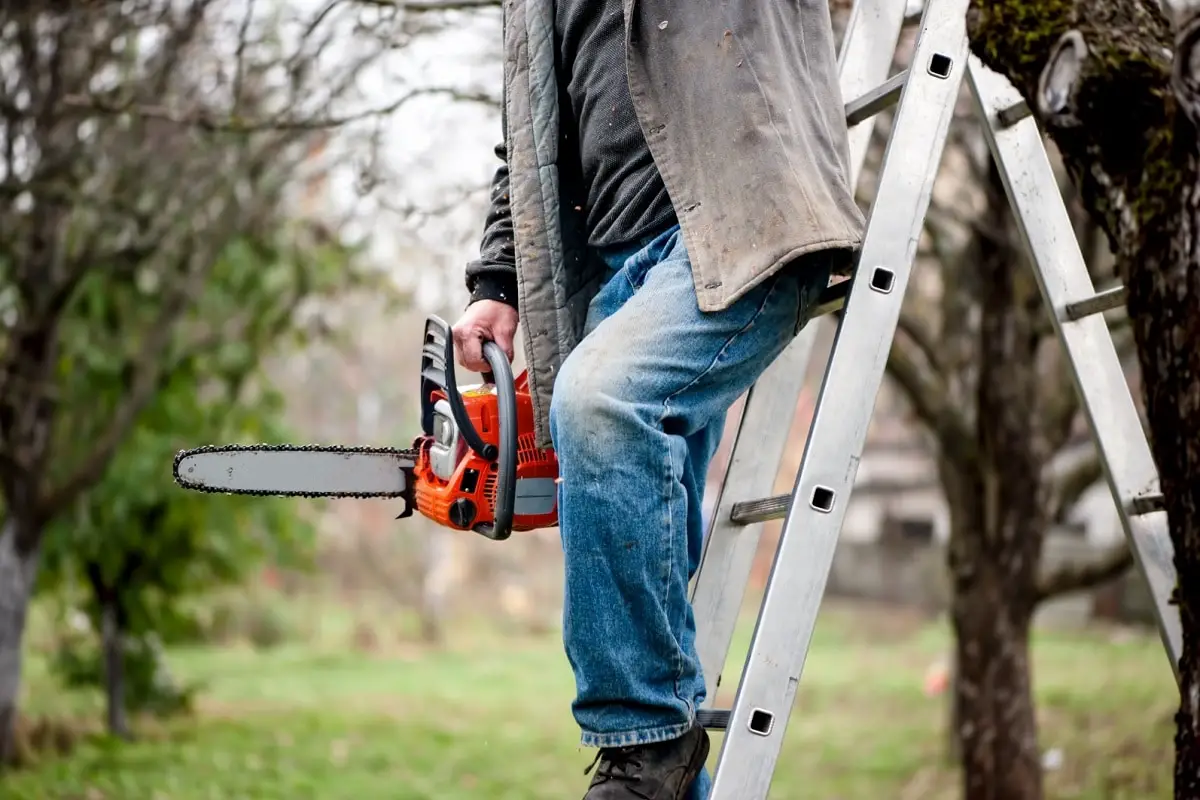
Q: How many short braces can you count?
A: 7